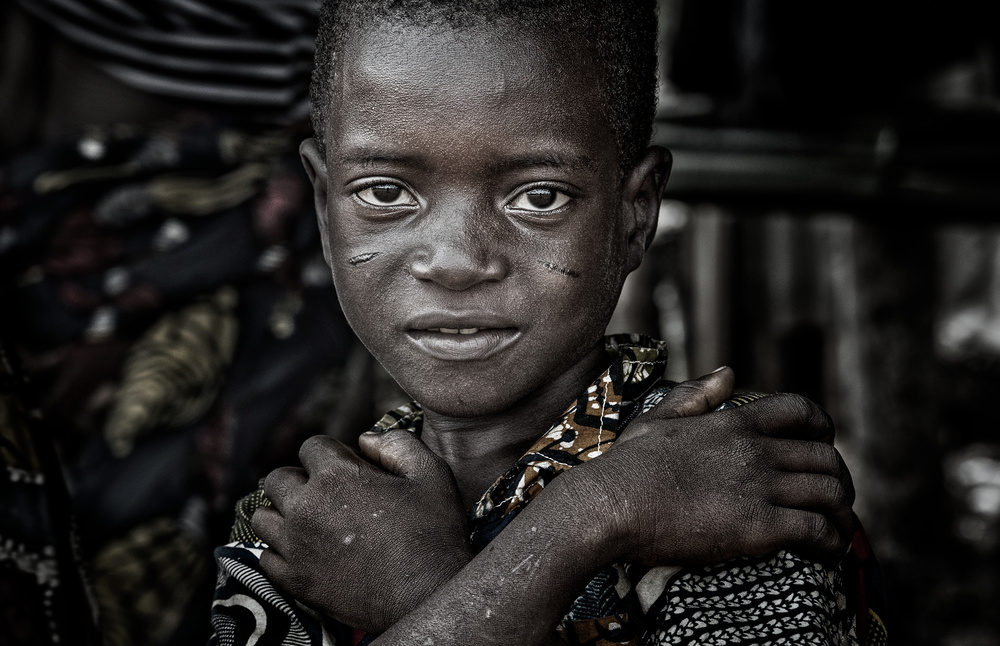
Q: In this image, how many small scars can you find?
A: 2